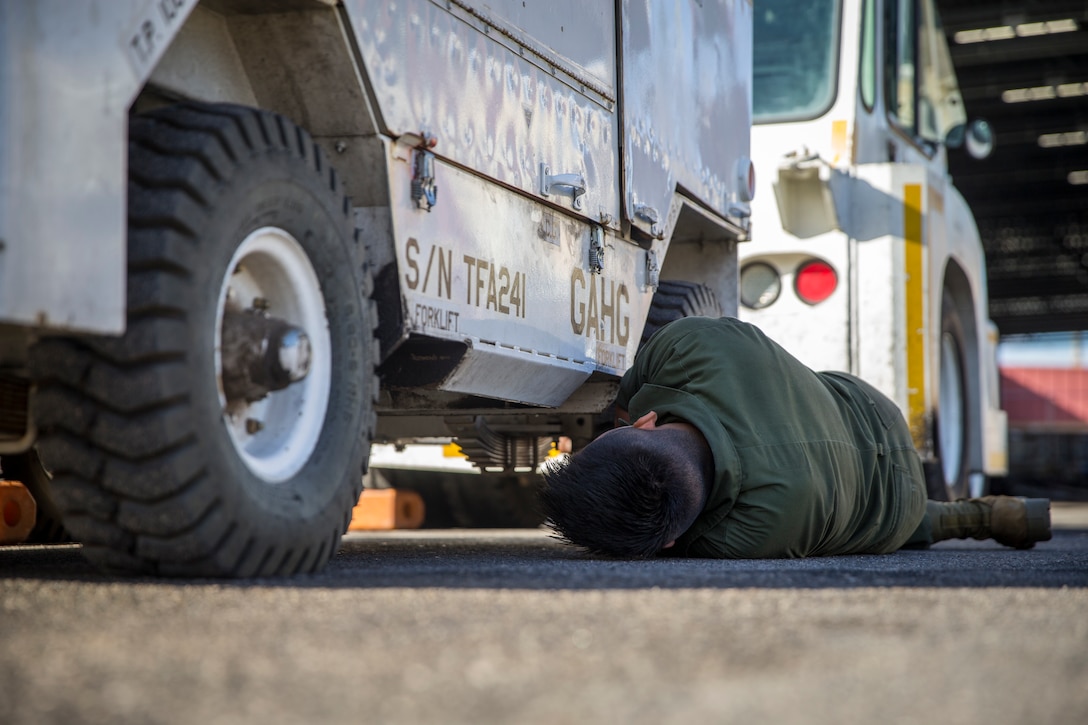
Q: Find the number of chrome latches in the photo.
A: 3